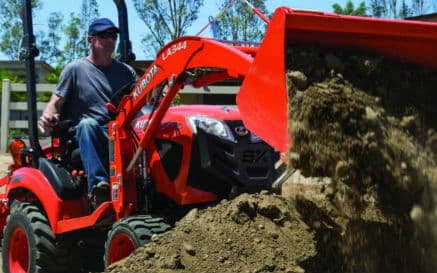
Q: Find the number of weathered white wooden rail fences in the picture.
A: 1